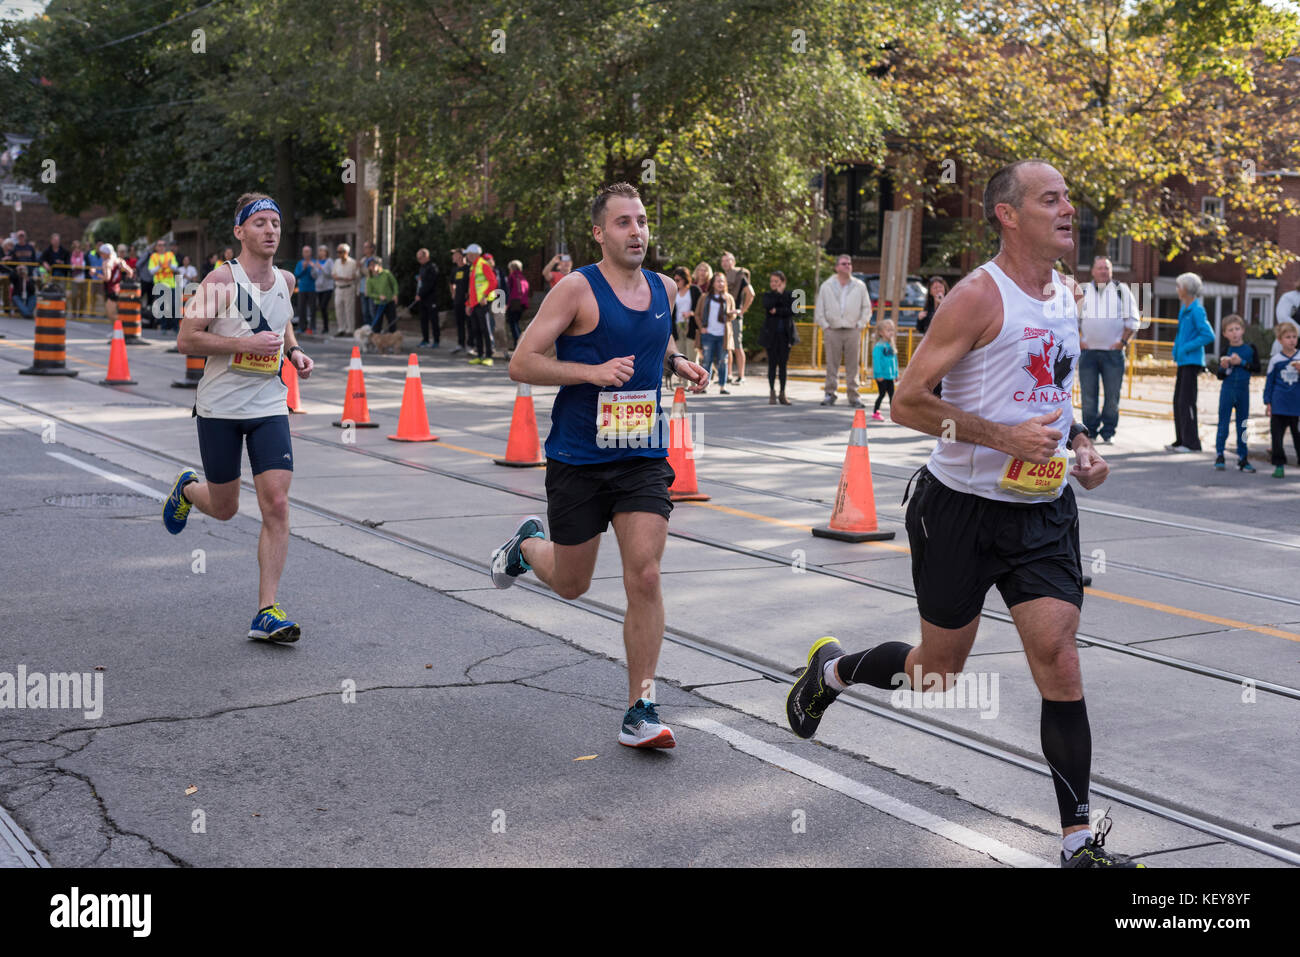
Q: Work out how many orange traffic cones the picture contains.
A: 7